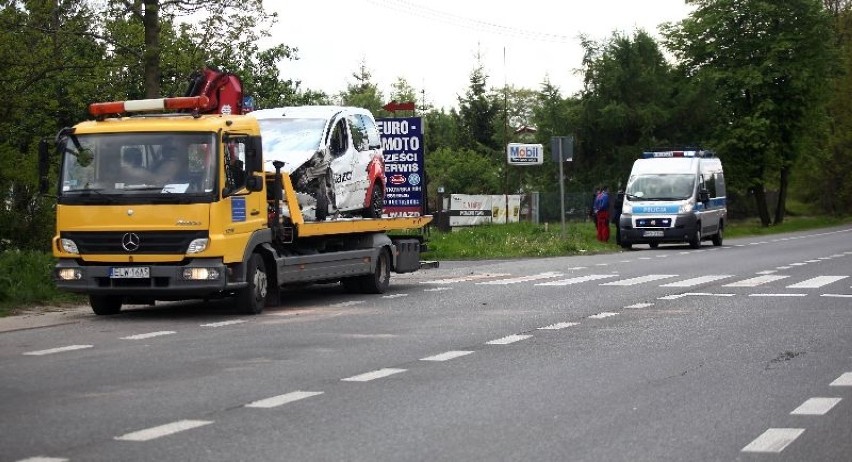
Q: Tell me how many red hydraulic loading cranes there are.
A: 1